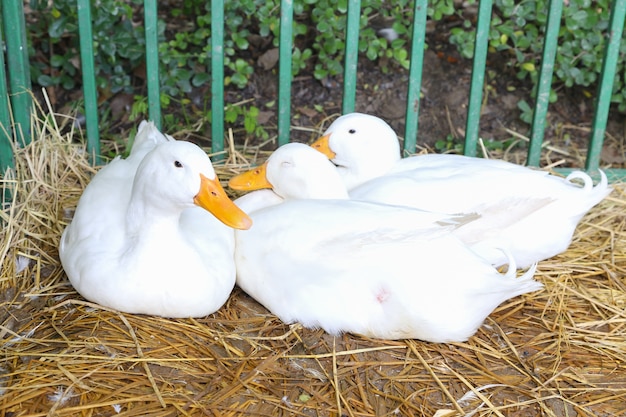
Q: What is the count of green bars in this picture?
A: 11